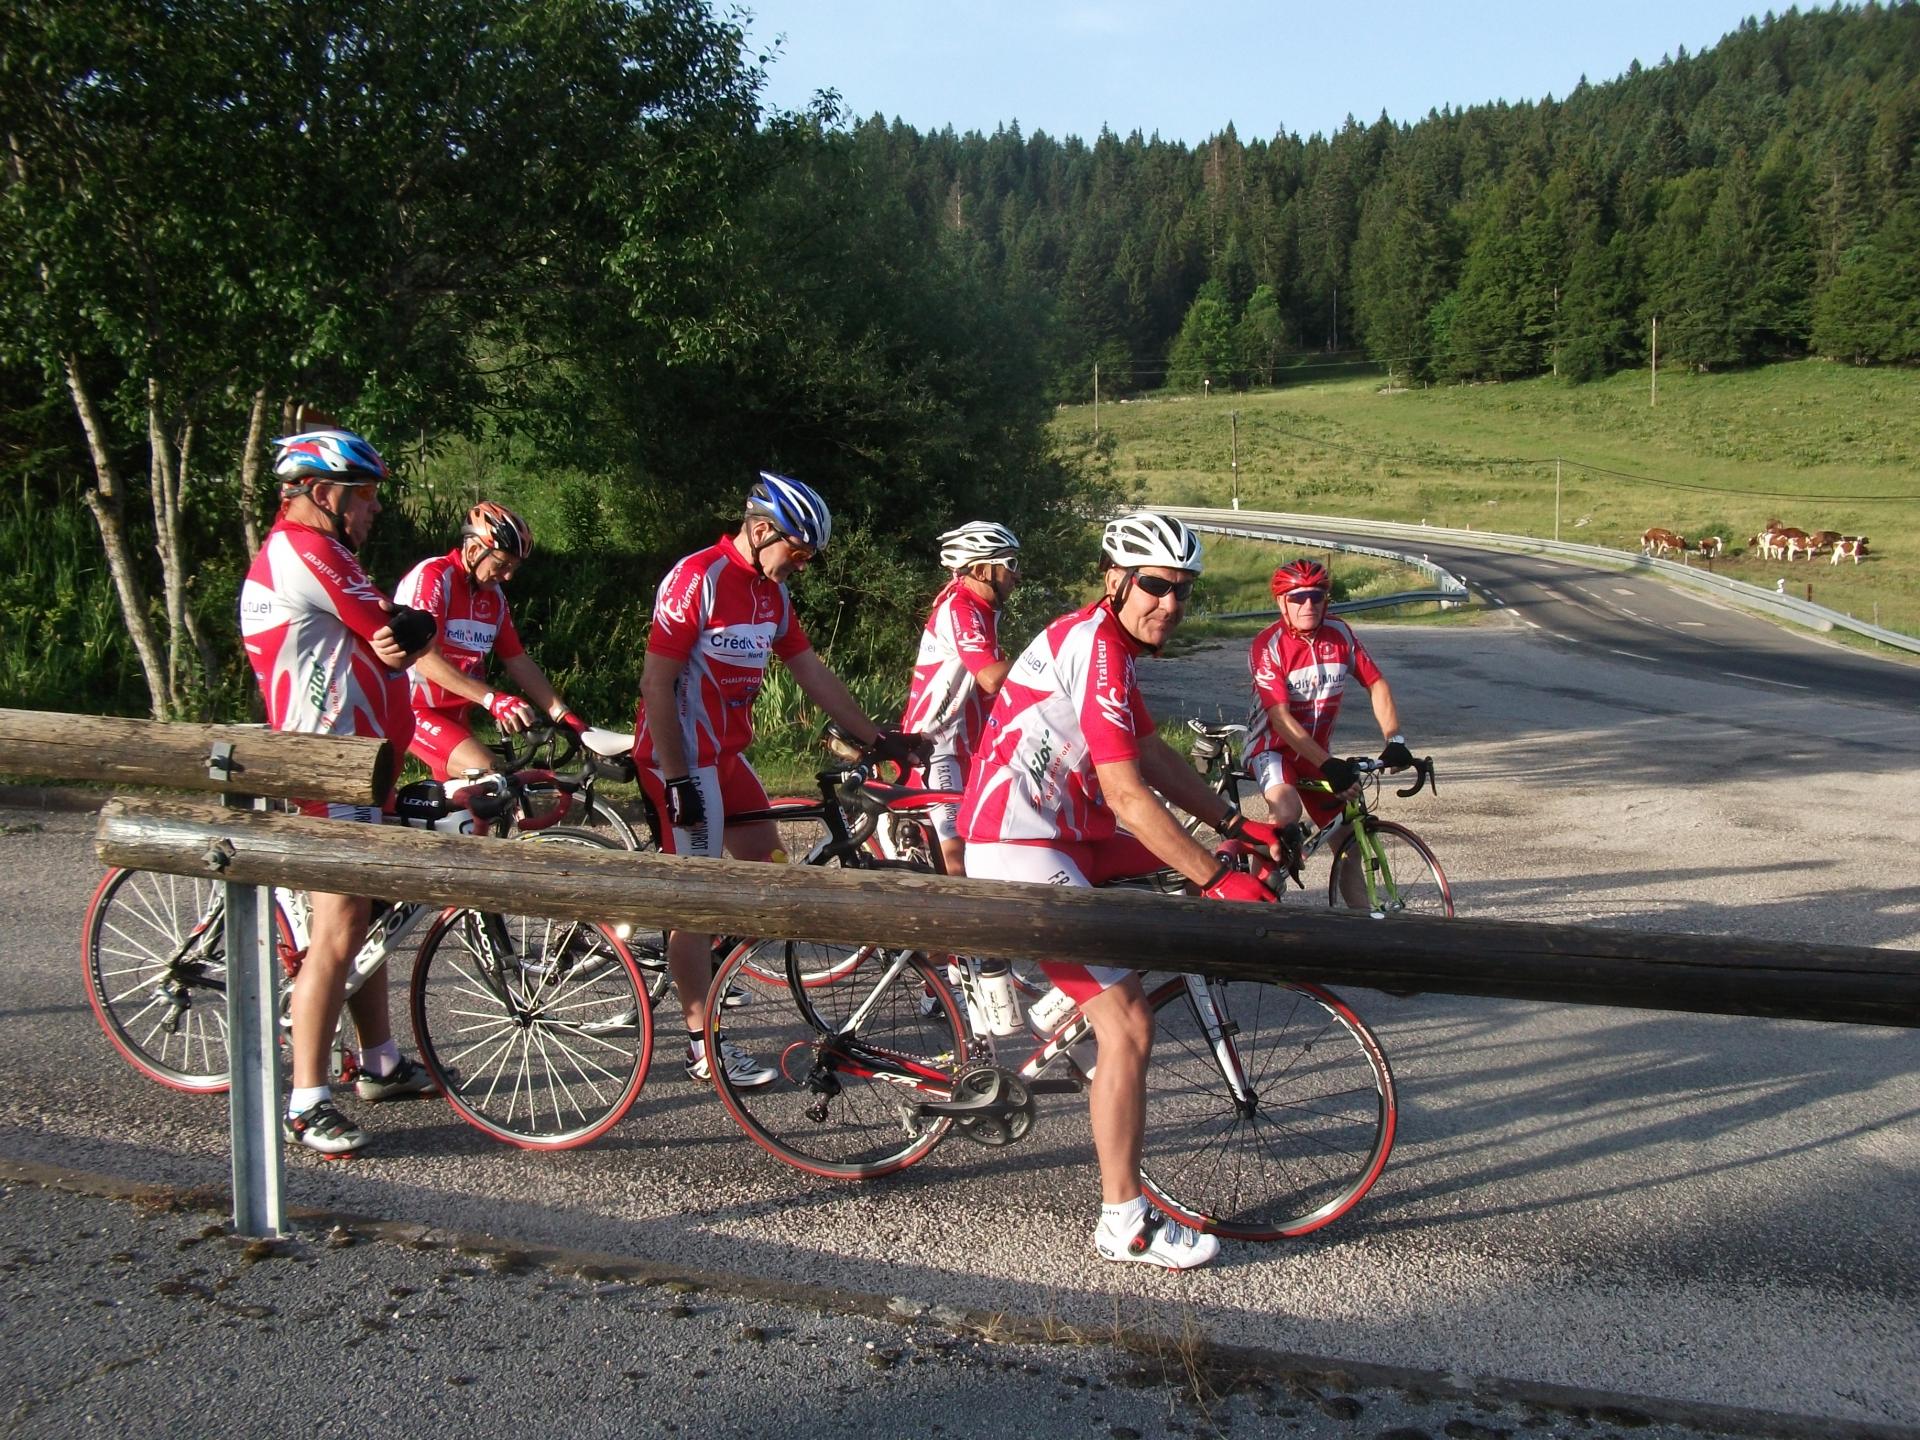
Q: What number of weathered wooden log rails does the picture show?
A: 2